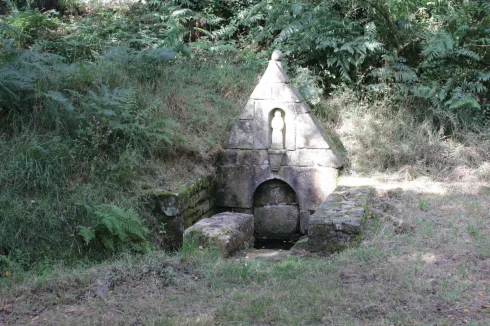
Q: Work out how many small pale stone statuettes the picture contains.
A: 1